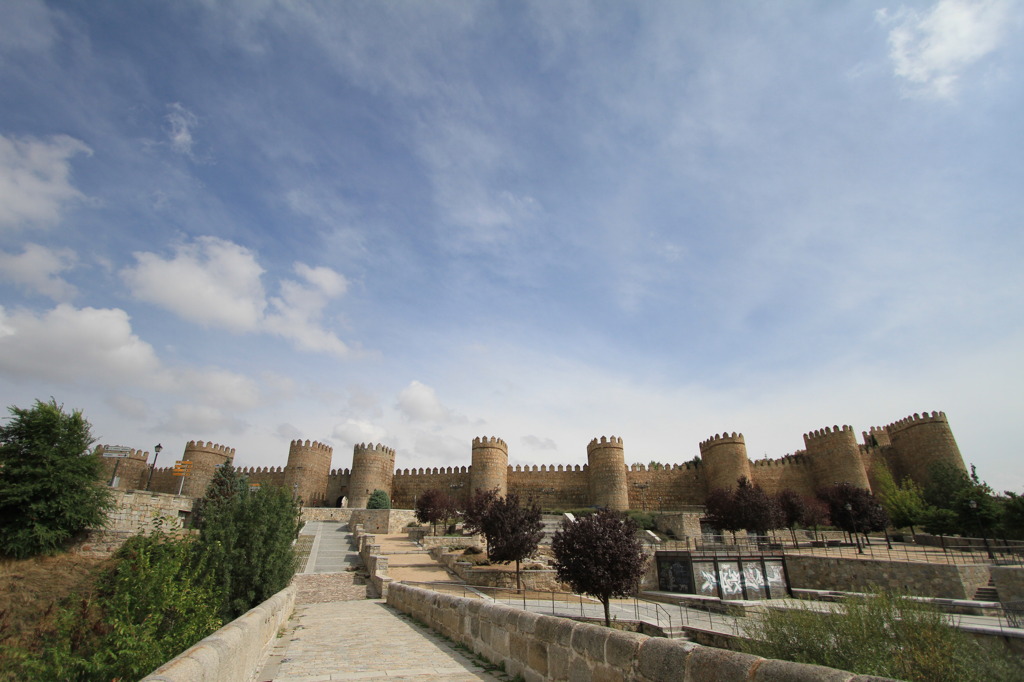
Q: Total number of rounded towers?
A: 9